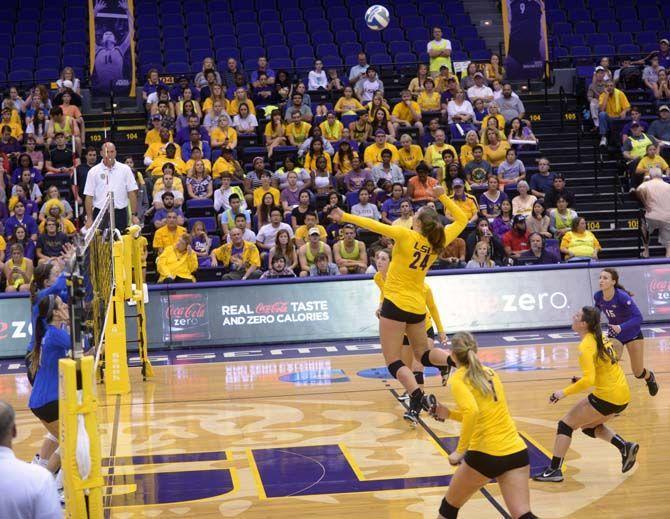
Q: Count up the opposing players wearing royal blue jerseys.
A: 2